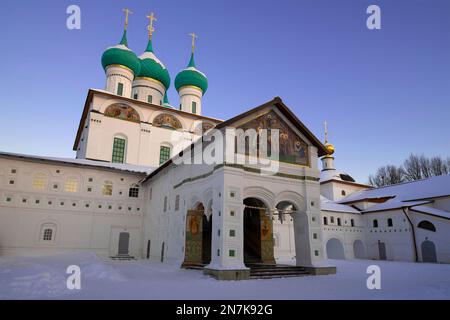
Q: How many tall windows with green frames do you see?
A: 2